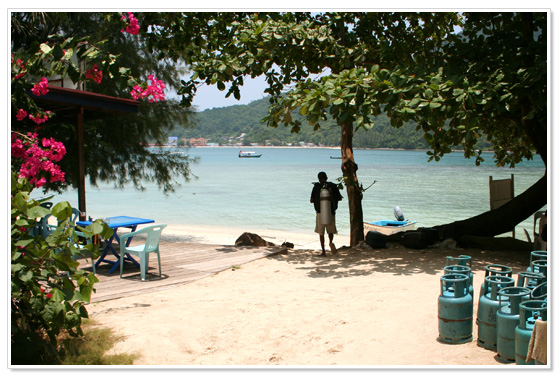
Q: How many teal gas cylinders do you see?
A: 11